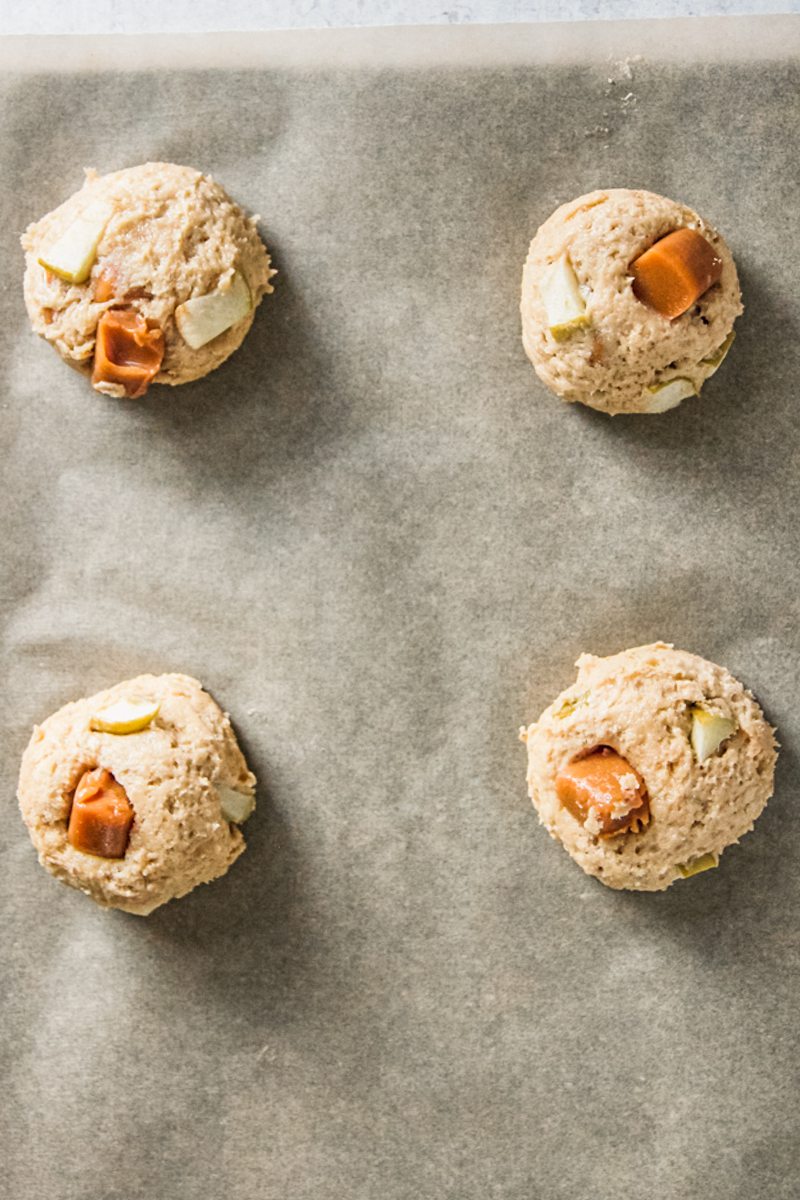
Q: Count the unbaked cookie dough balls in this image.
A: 4